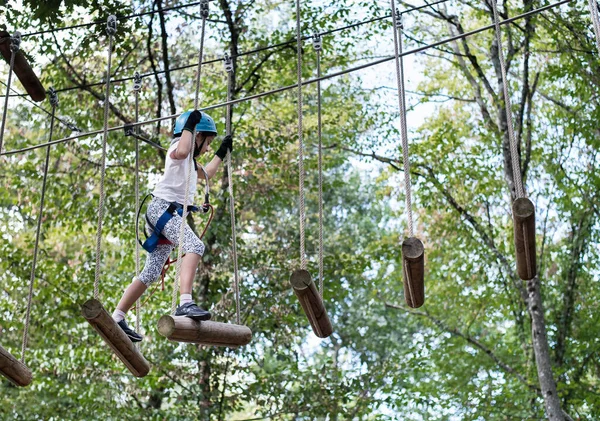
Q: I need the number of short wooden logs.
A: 7